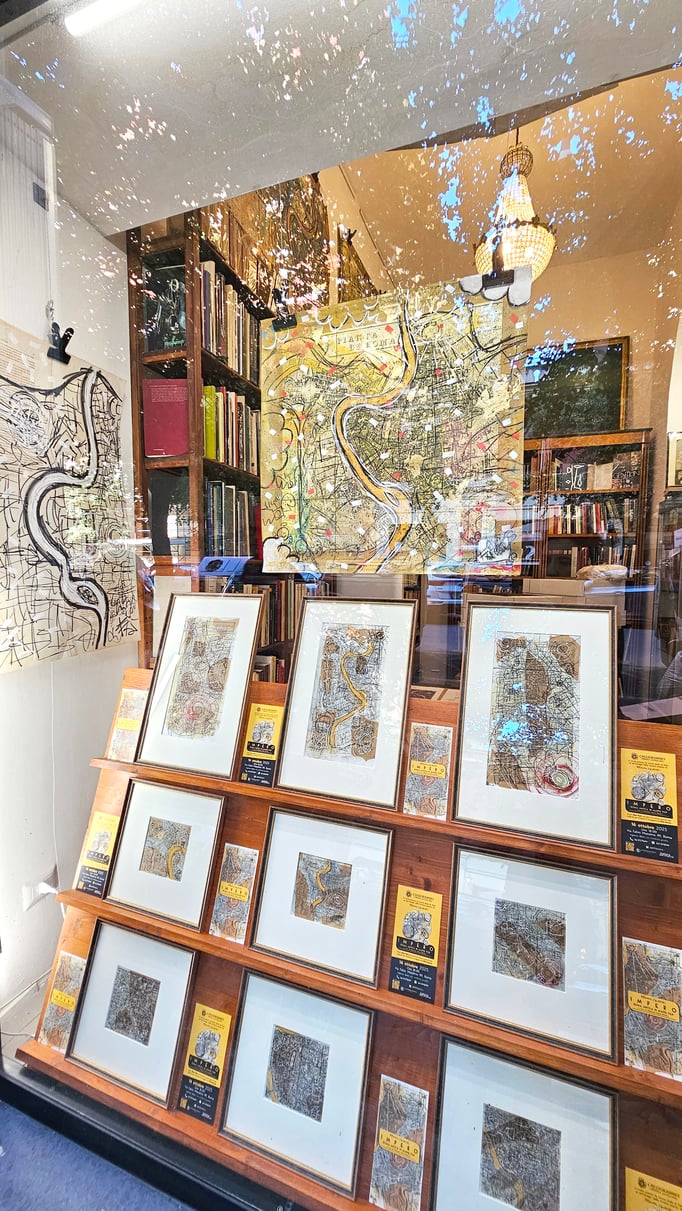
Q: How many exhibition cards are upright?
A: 12